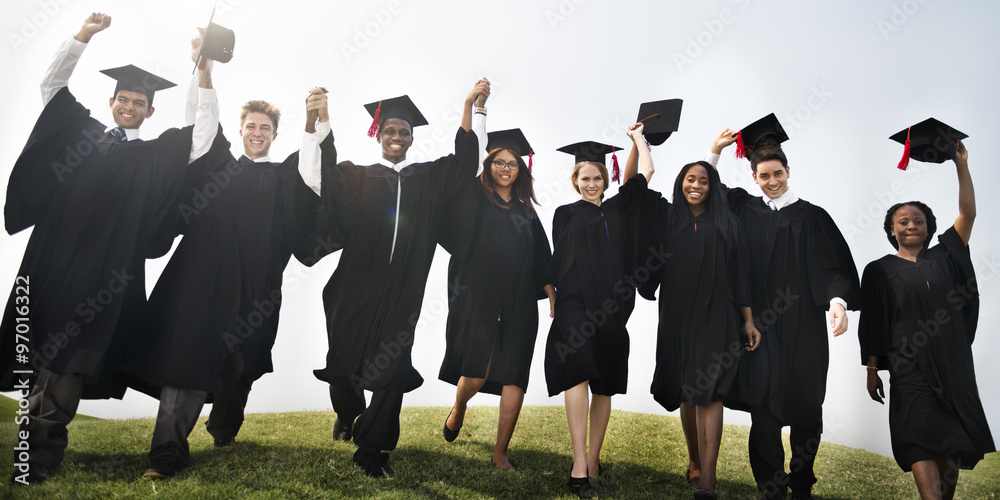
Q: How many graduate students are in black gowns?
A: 8